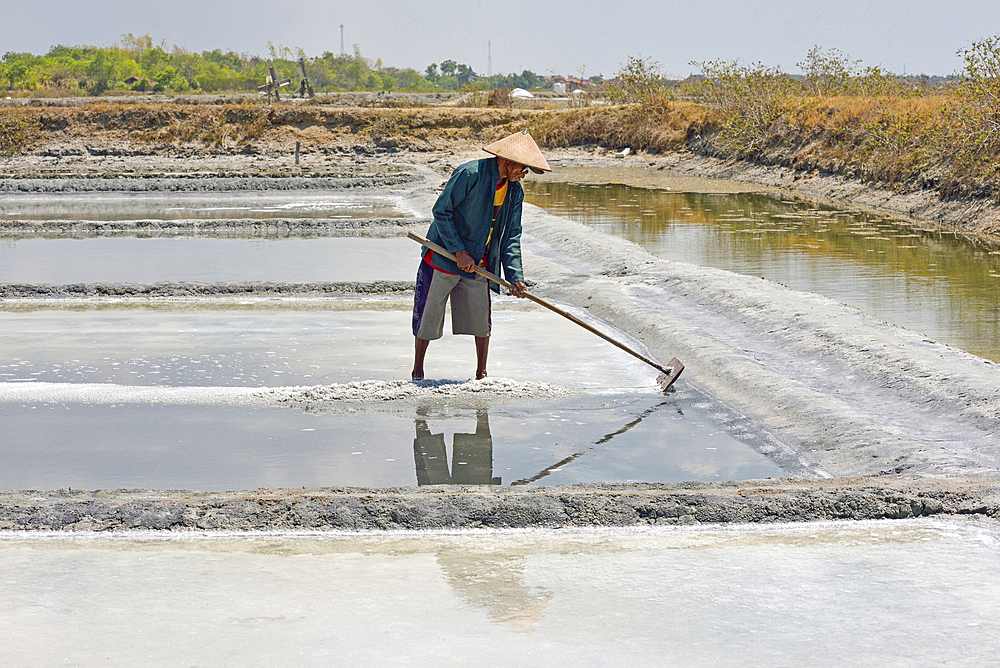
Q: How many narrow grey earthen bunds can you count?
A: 4